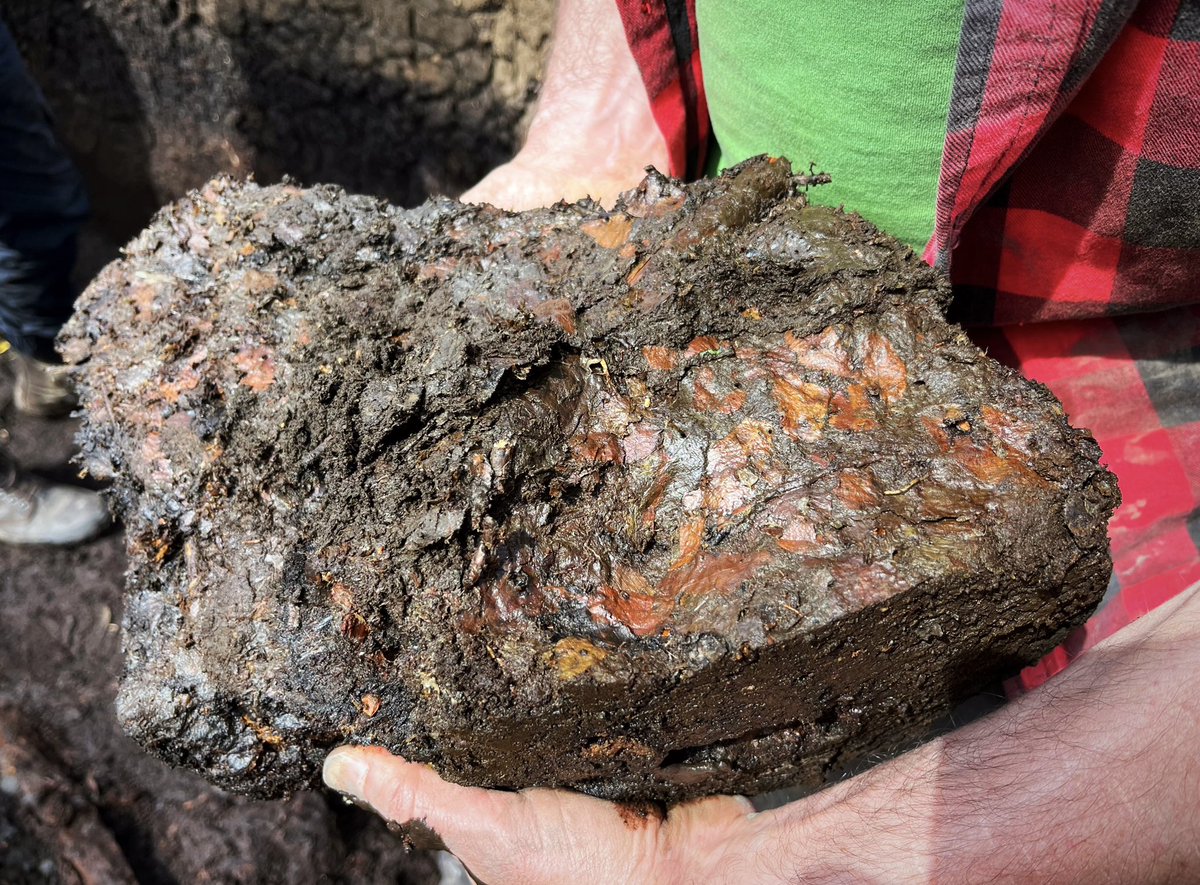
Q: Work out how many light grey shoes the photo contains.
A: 1